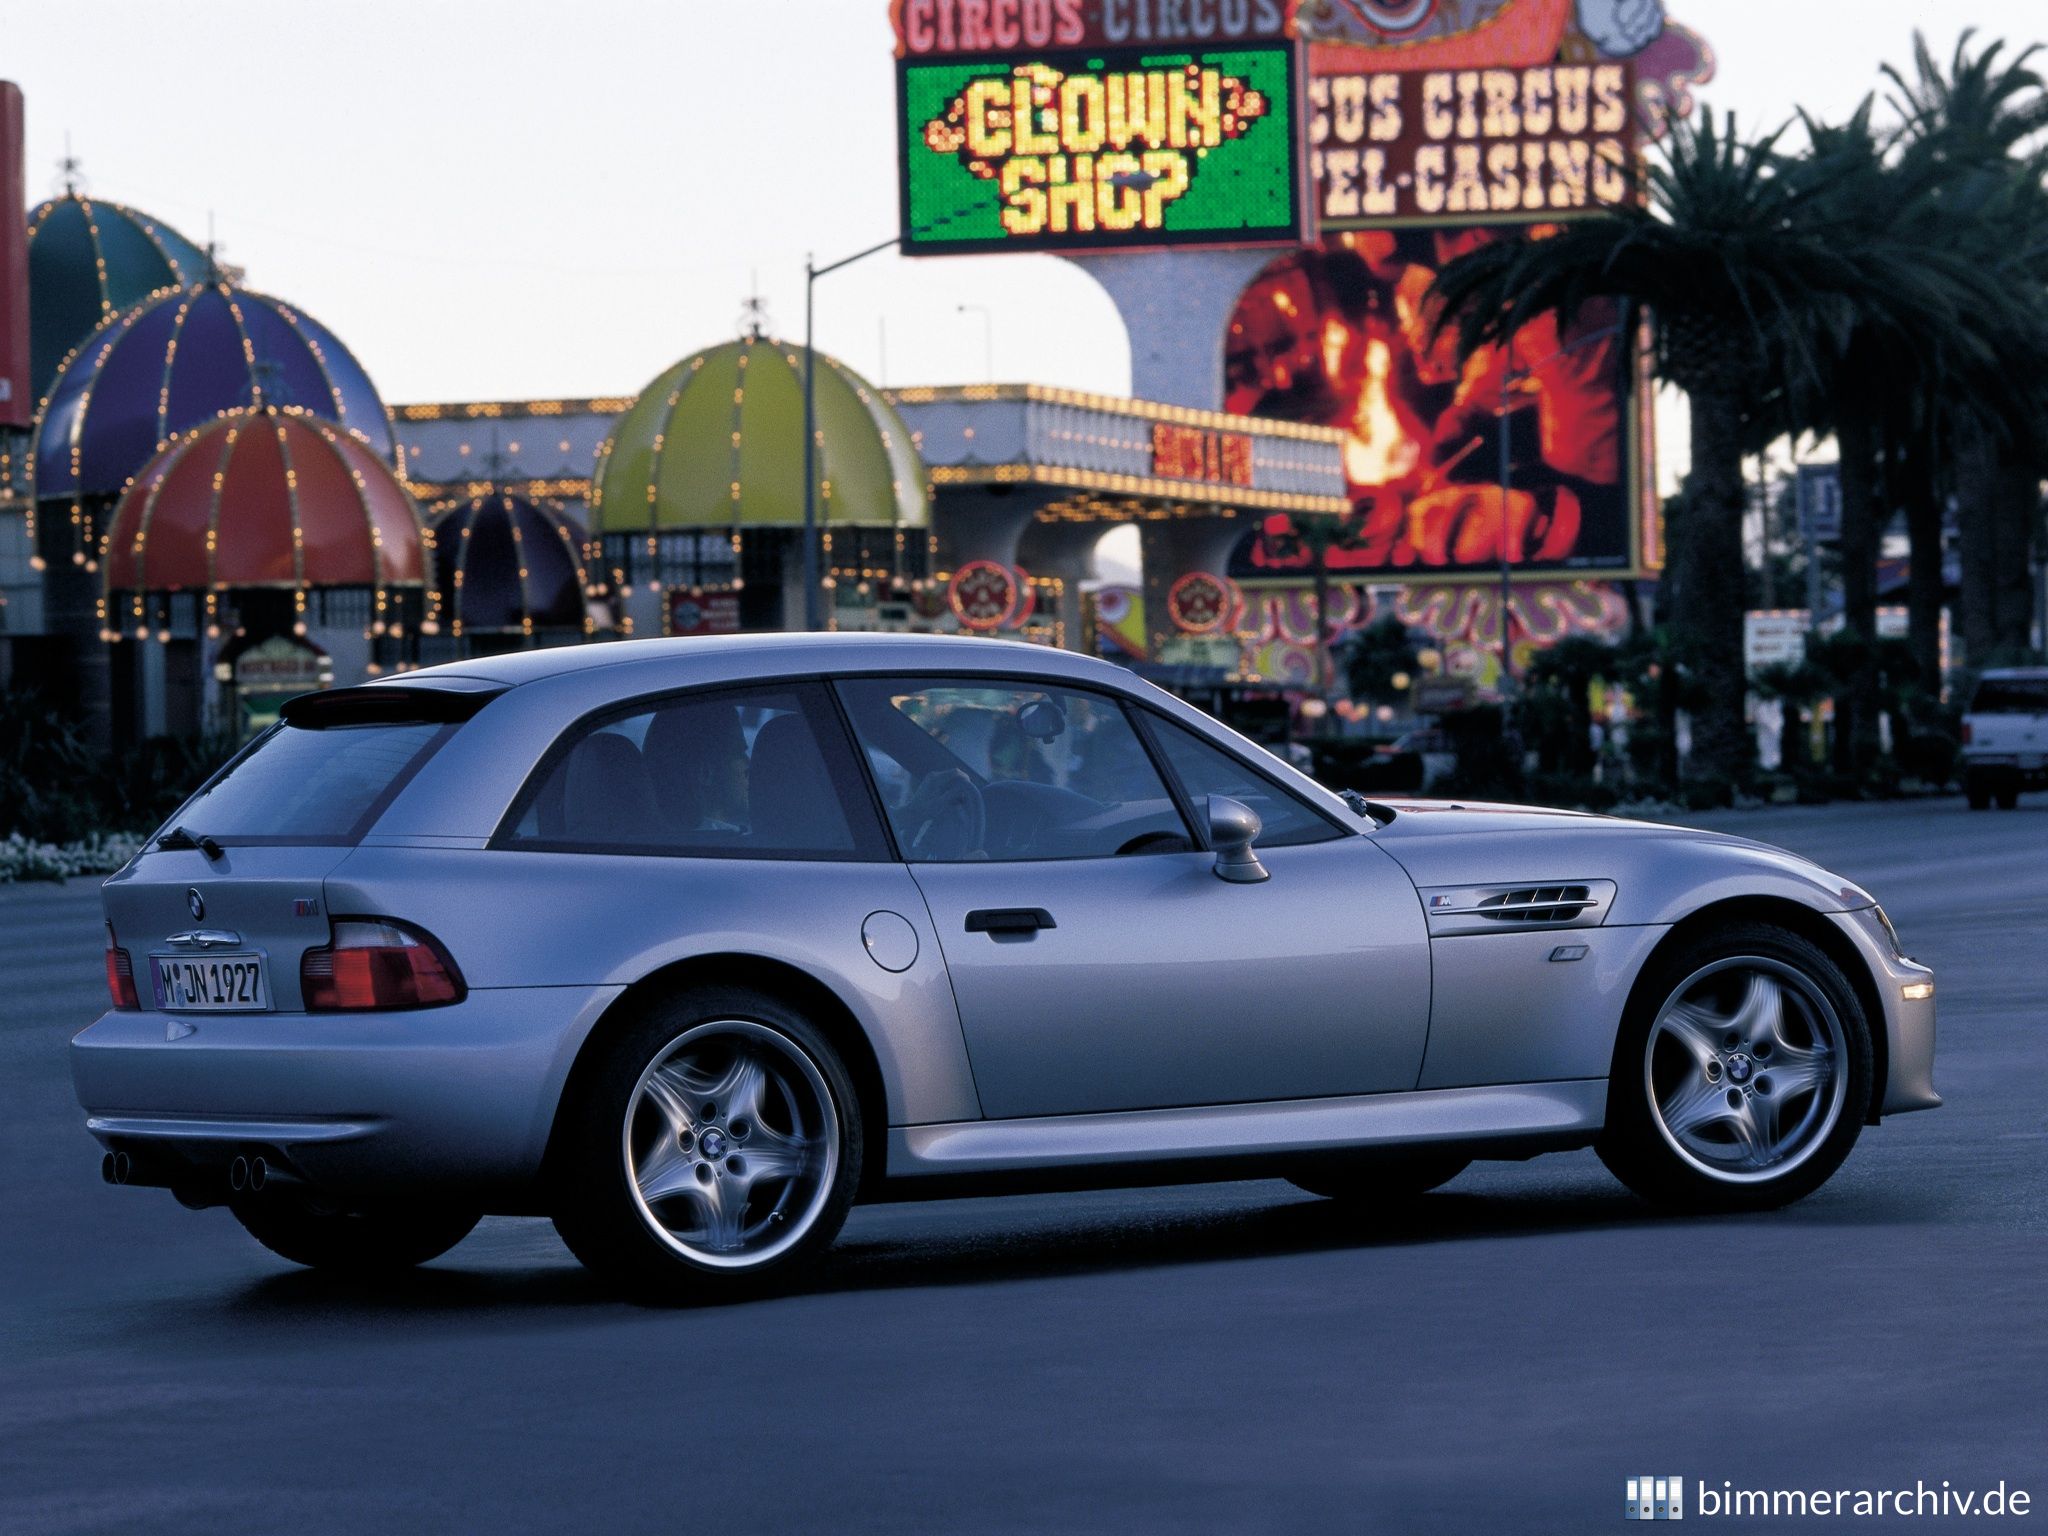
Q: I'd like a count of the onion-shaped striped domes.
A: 5